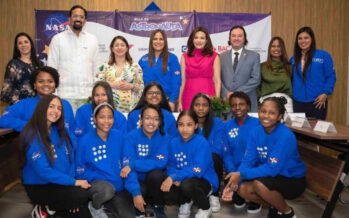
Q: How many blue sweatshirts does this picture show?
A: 12